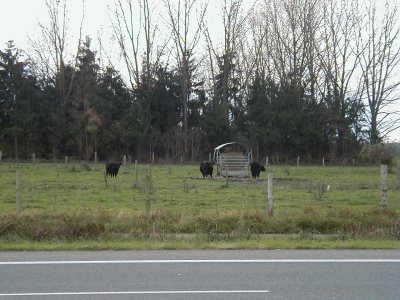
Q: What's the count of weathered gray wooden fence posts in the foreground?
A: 4